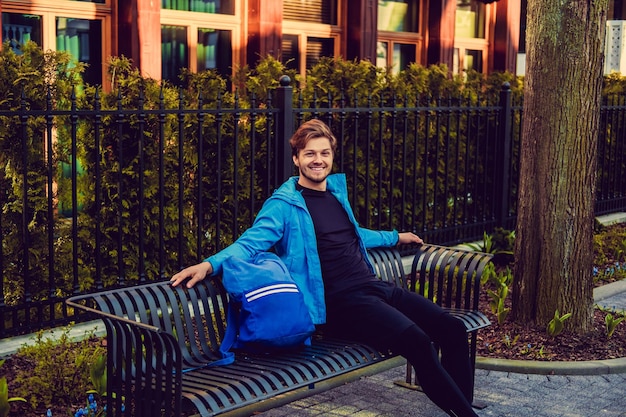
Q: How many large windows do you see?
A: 5